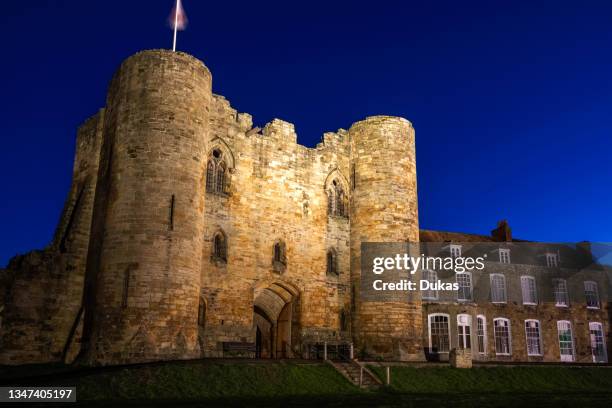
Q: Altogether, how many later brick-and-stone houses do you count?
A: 1